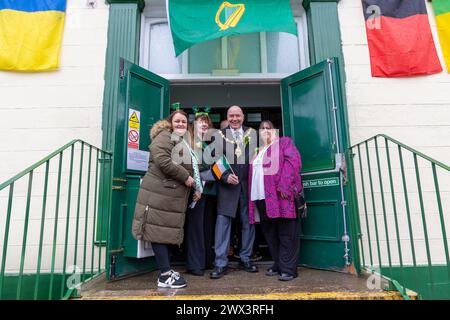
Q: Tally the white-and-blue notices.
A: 1